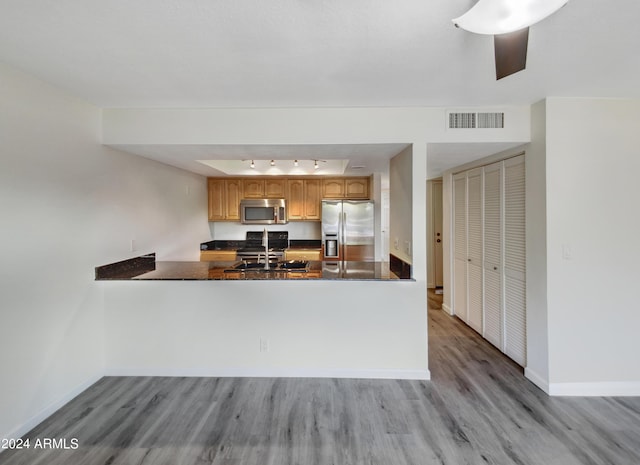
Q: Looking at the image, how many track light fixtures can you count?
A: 4